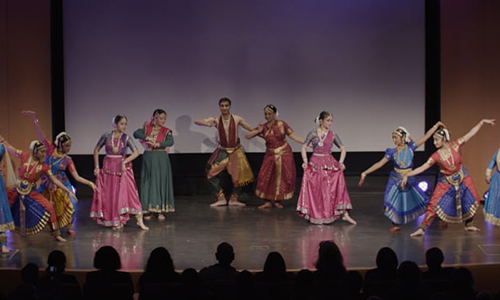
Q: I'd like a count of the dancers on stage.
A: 11